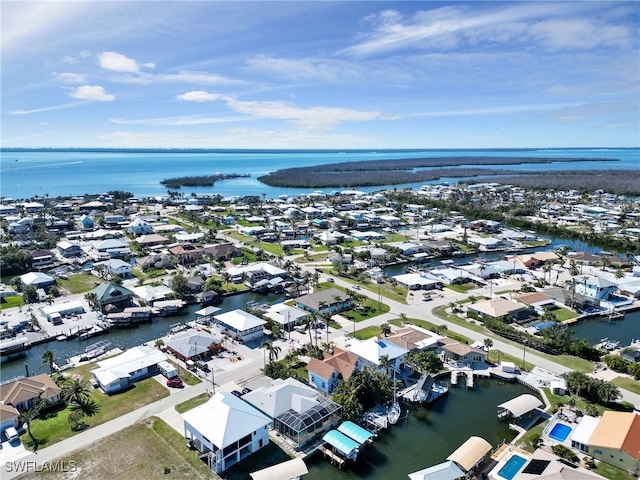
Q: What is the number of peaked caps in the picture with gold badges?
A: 0